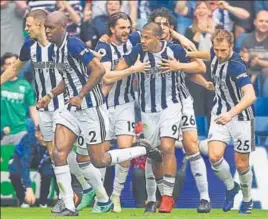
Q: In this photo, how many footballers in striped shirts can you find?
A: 6